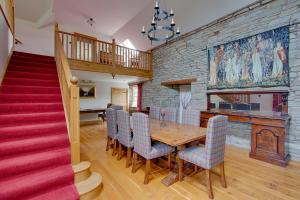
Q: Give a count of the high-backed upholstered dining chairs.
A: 8